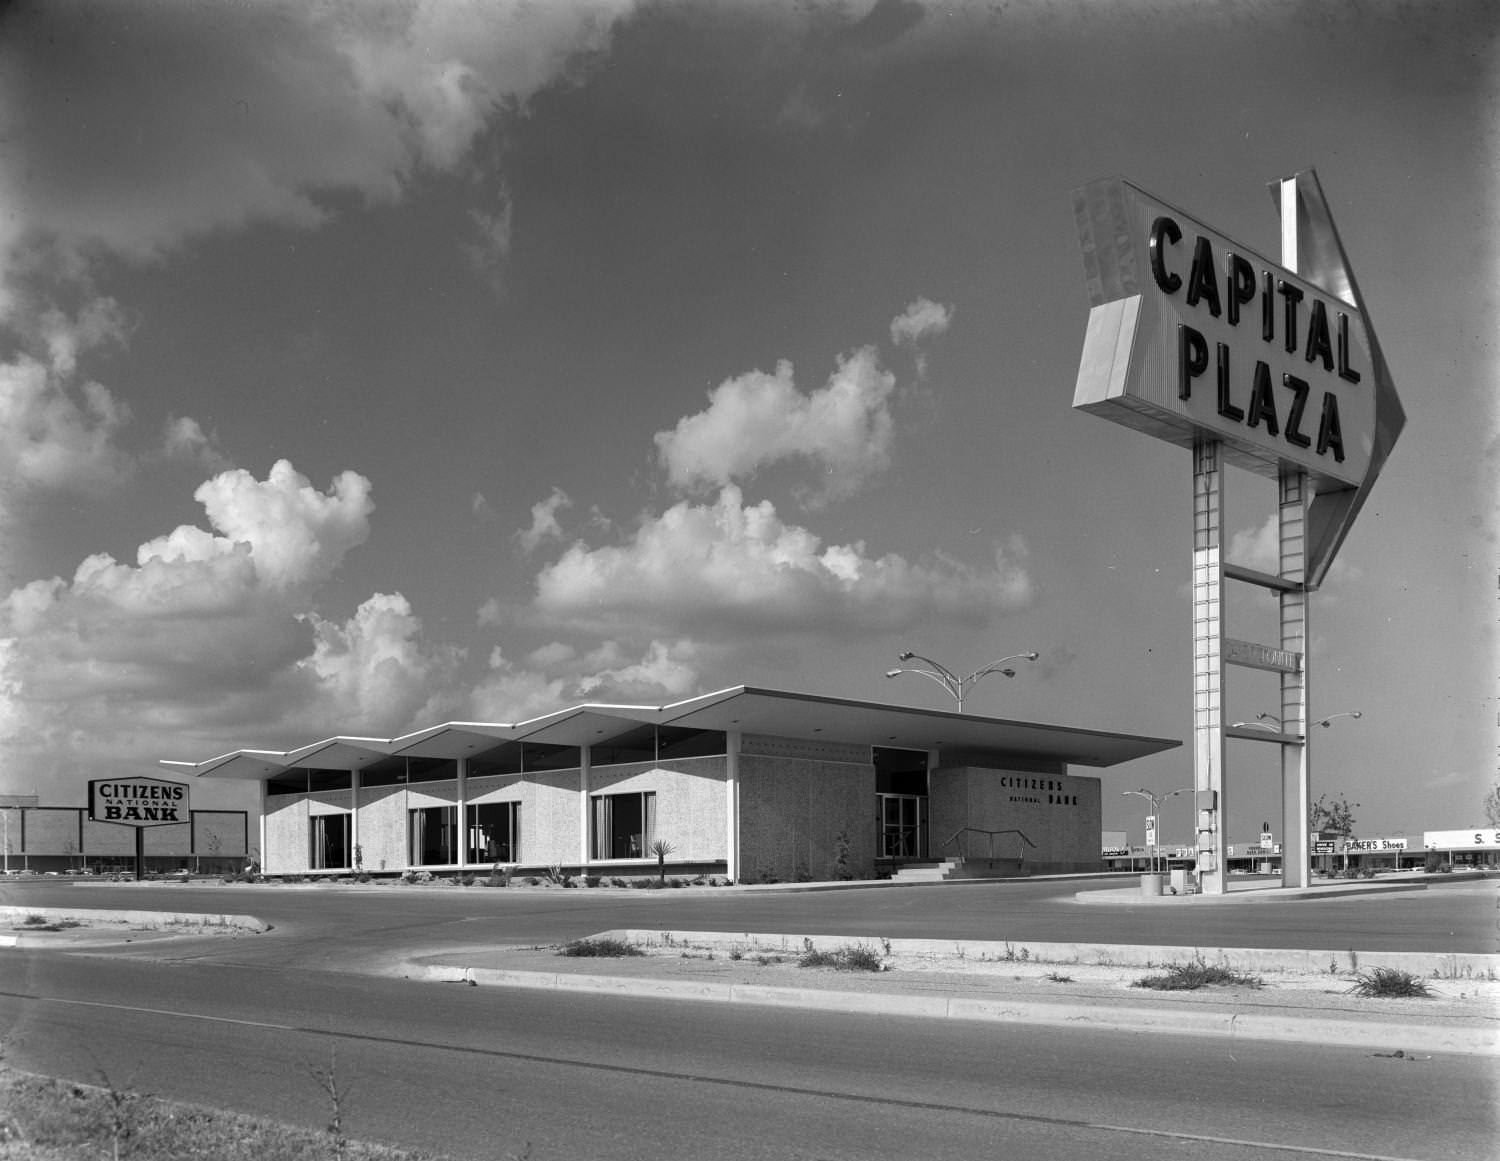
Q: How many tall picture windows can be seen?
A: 4